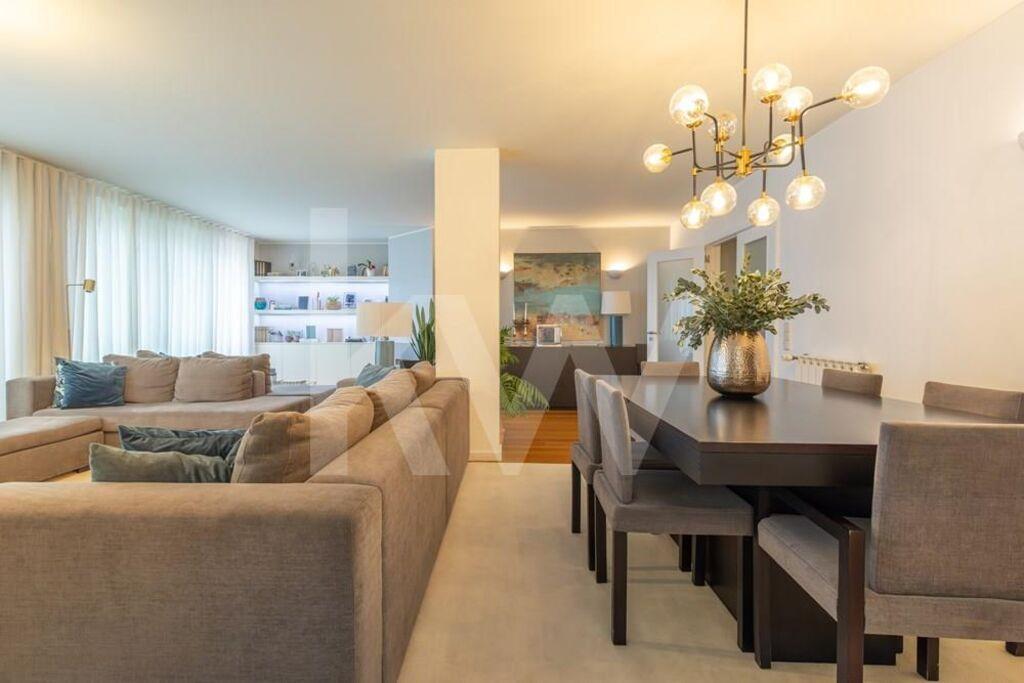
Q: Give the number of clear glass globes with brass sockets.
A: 11